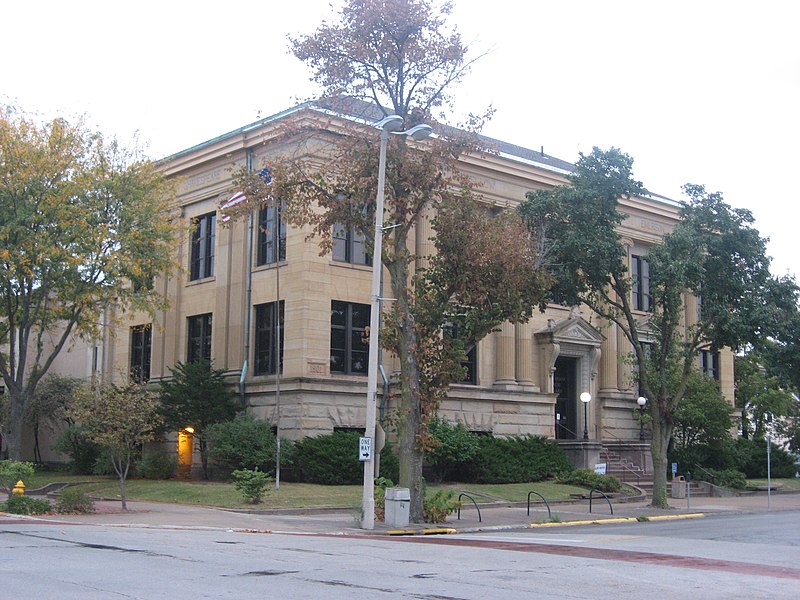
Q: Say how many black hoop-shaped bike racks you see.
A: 3